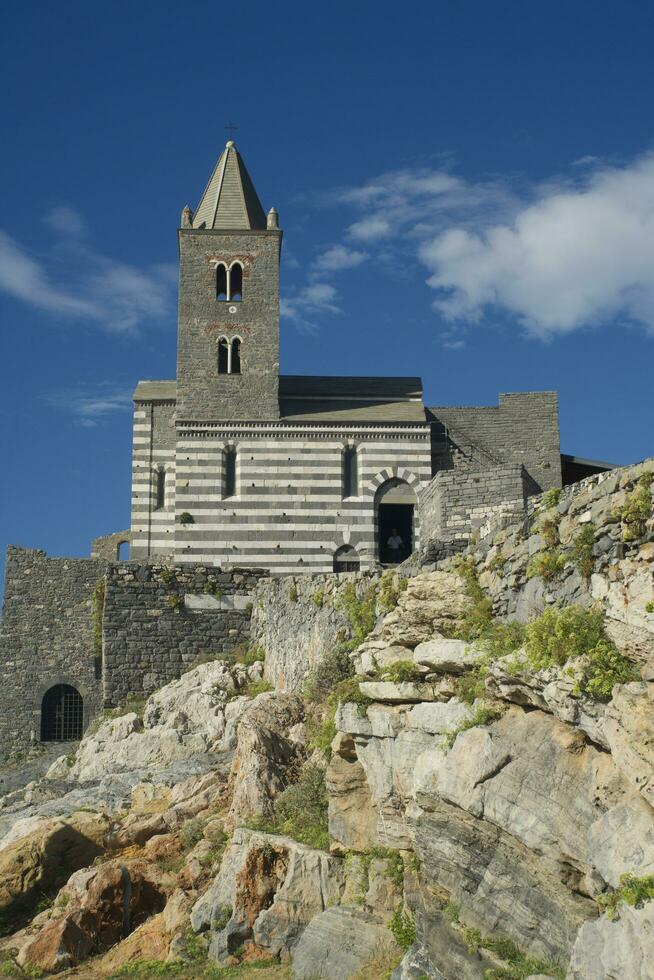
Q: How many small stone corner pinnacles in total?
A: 2